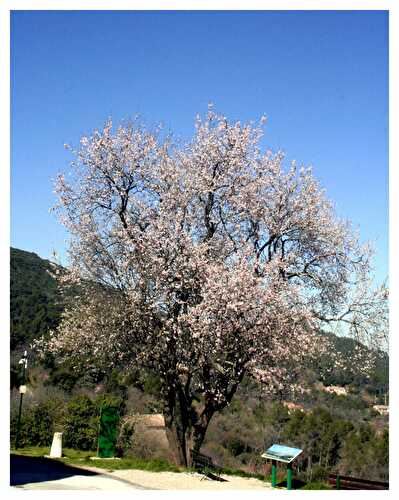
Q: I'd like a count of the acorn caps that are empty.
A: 0